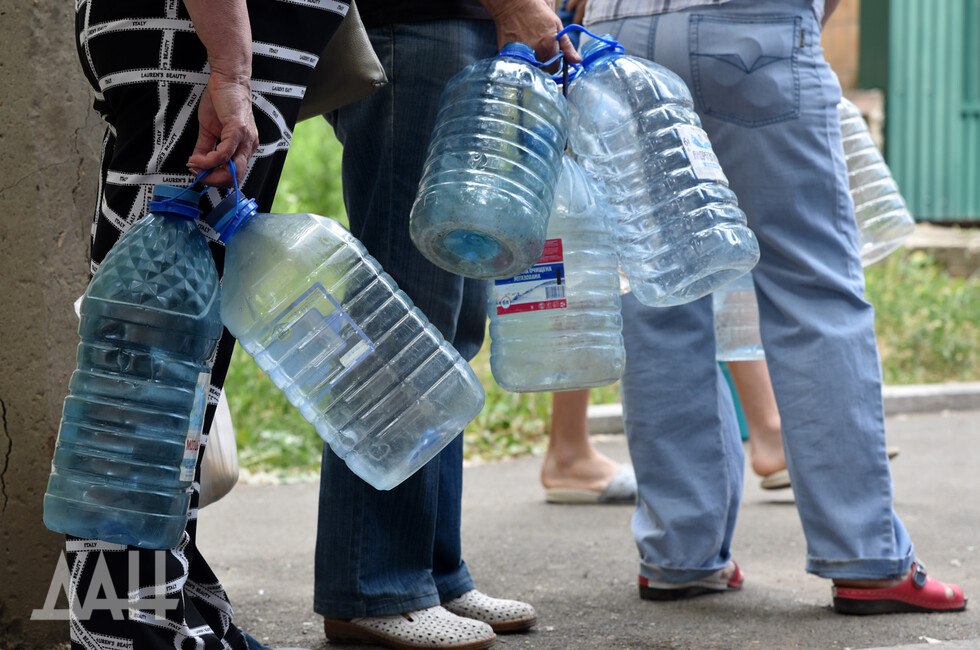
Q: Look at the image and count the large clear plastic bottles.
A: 7